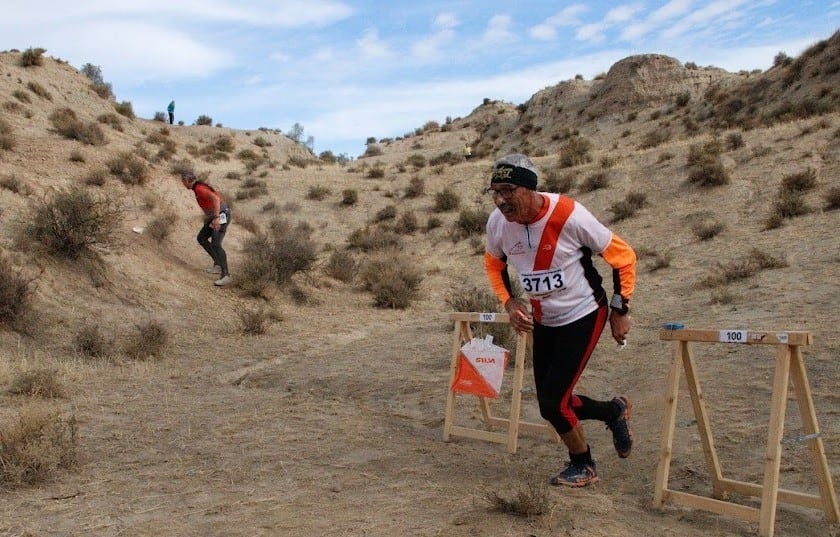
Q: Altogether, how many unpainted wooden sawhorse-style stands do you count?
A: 2